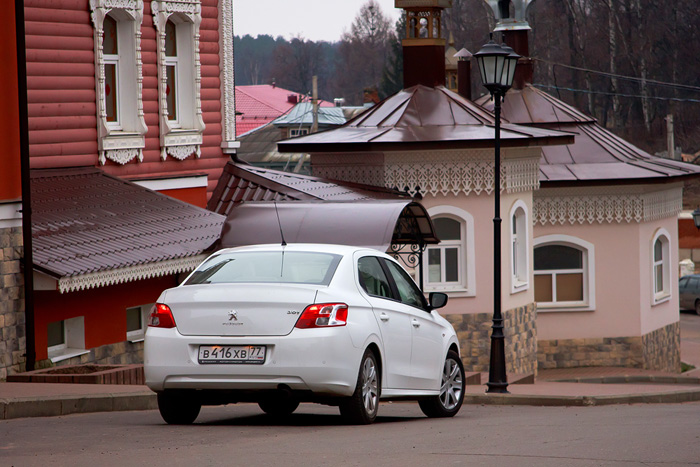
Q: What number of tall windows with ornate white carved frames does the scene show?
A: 2